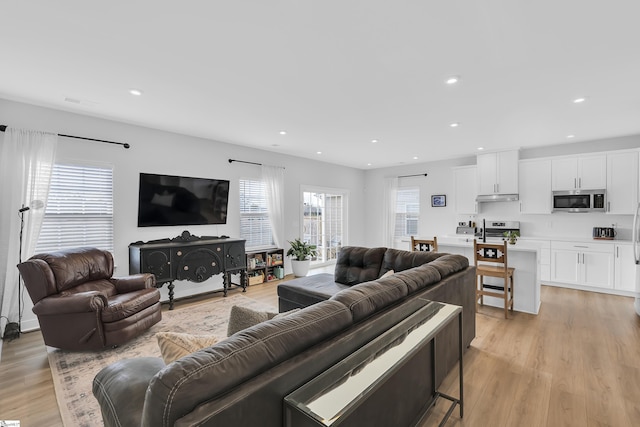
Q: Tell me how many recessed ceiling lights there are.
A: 11